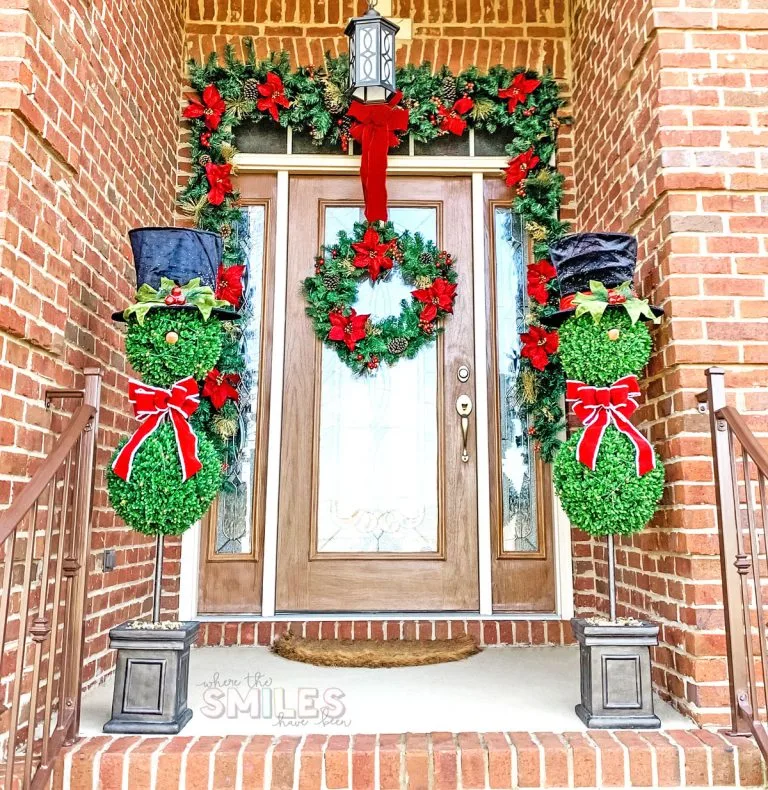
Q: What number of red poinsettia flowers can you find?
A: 13